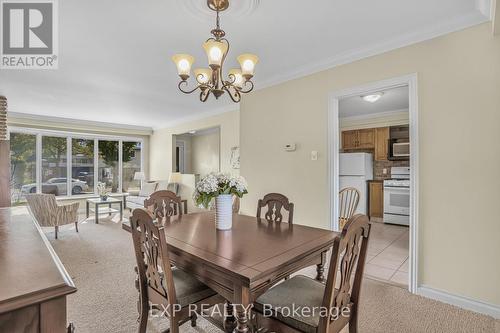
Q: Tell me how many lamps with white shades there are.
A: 2